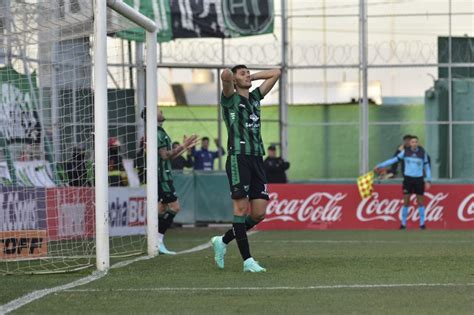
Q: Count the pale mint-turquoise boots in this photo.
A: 3